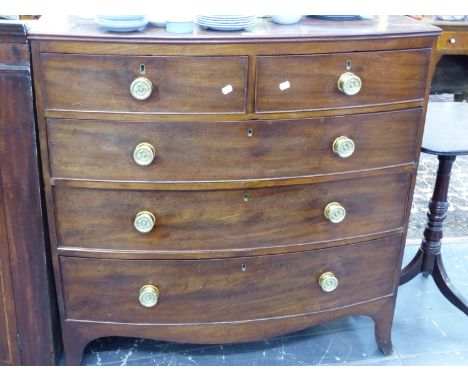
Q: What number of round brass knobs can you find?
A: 8